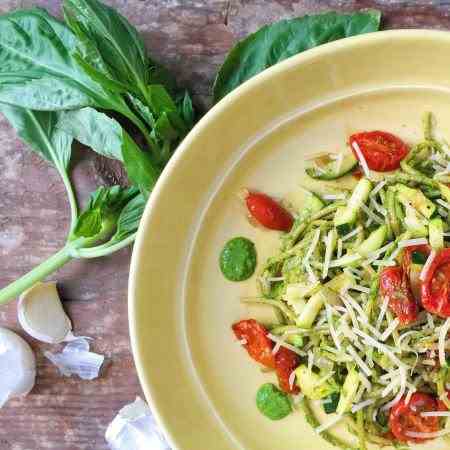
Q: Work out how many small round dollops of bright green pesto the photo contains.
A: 2